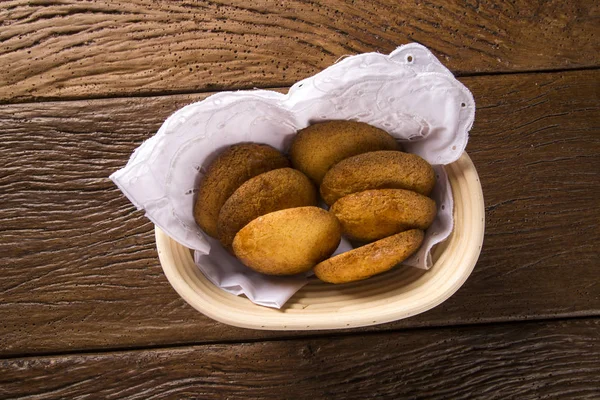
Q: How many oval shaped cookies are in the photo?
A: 7